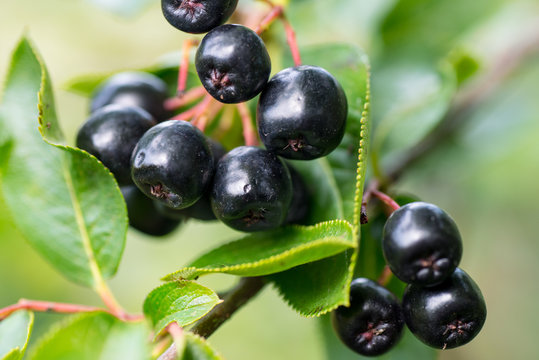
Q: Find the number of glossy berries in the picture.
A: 13